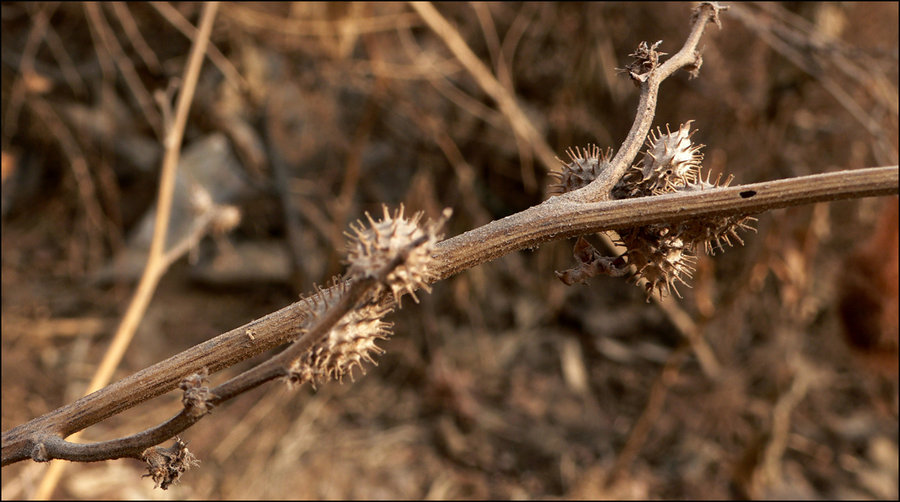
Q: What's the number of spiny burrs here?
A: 6